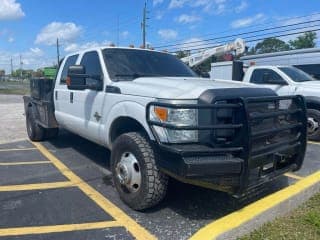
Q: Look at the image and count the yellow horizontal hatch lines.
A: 4